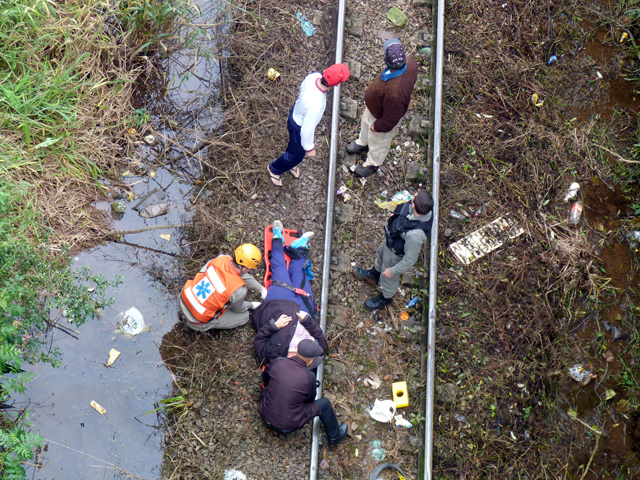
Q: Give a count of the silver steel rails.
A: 2